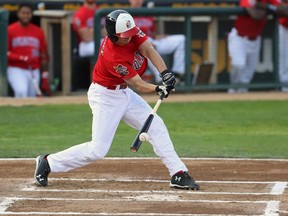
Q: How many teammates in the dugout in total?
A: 5